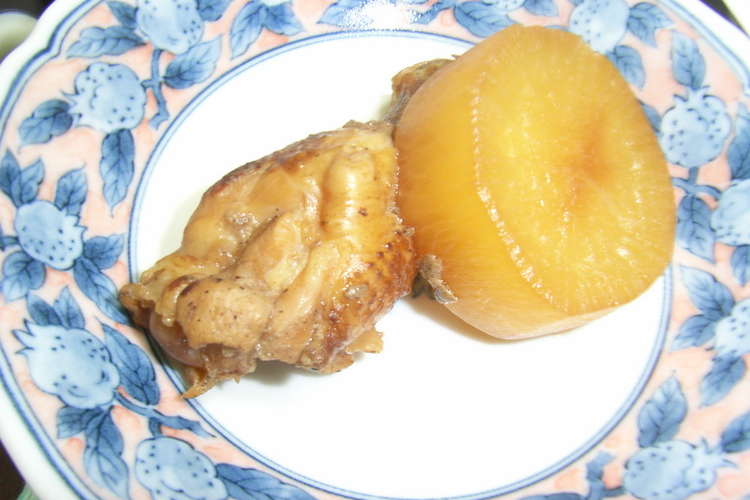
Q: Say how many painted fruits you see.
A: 11